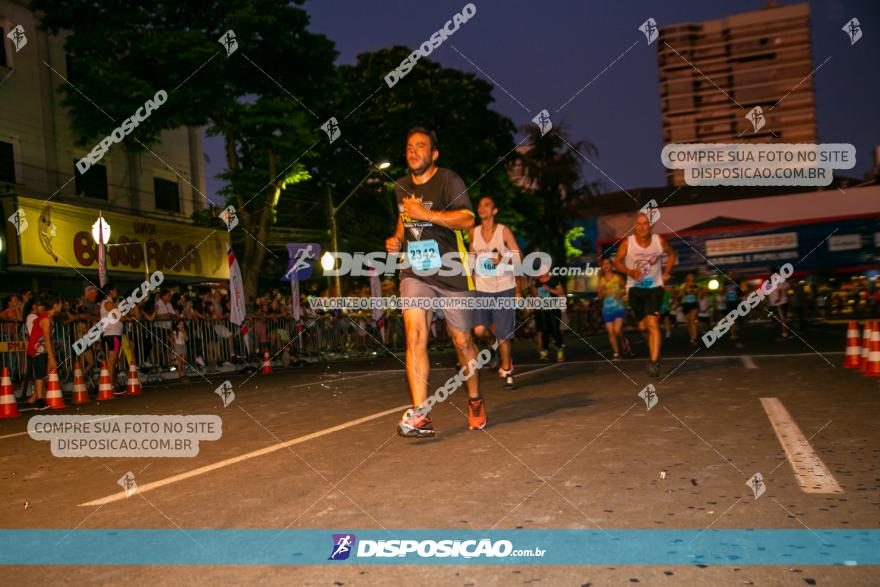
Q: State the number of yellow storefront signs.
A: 1